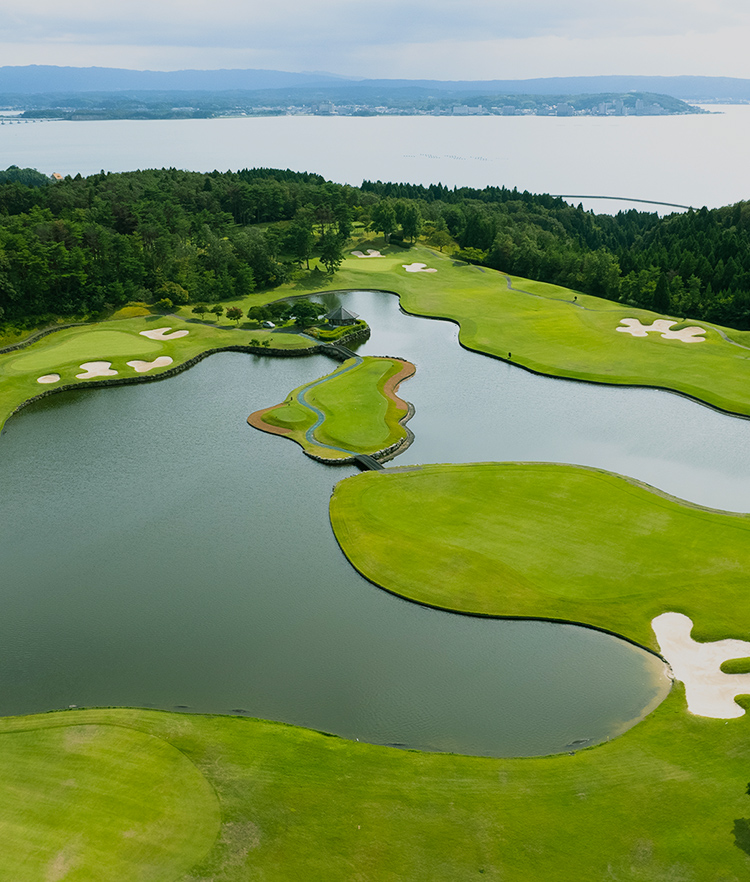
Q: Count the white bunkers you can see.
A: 8